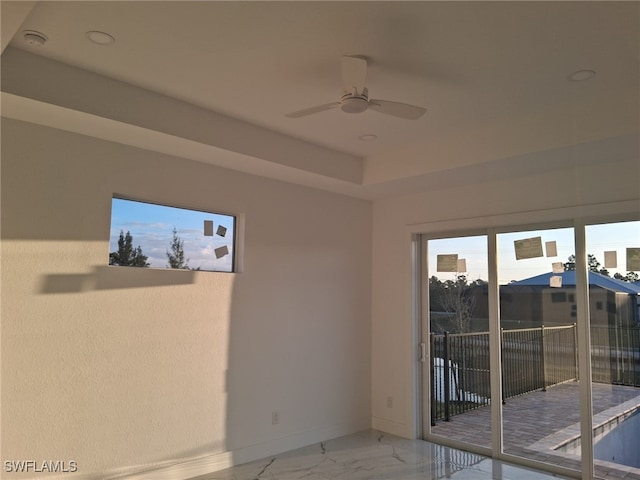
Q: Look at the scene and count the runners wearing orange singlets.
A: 0